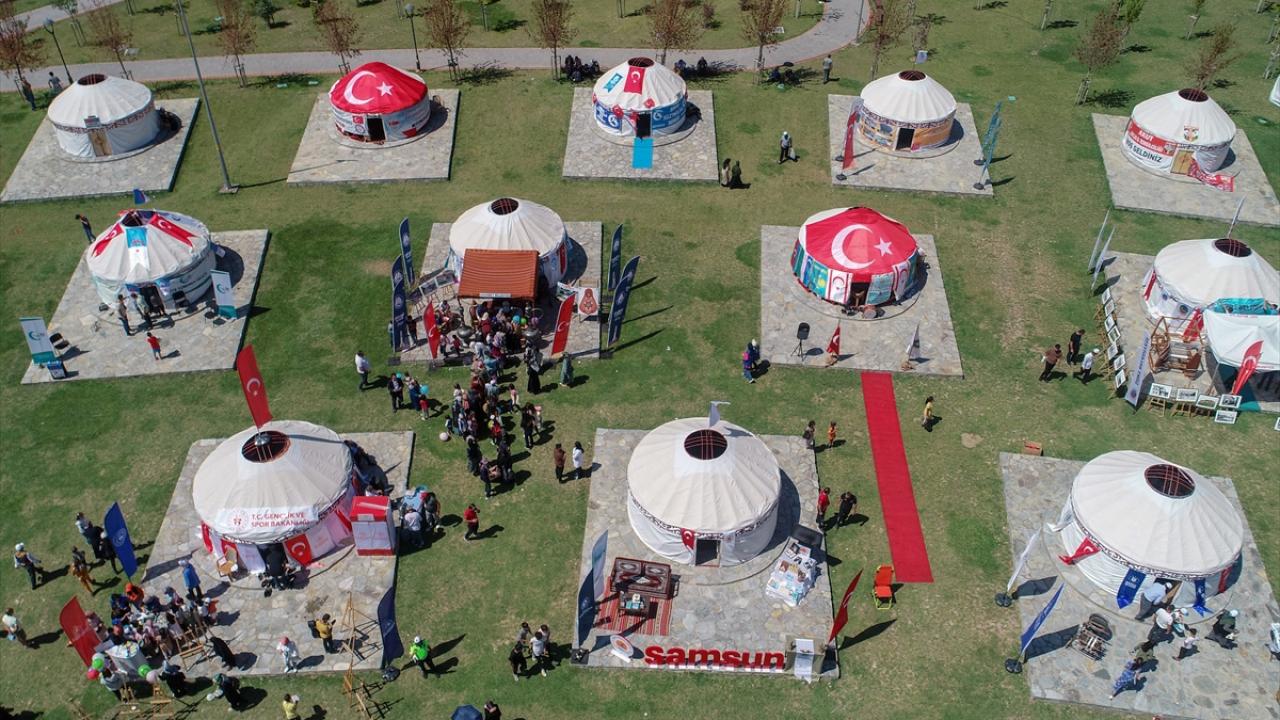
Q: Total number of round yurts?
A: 12